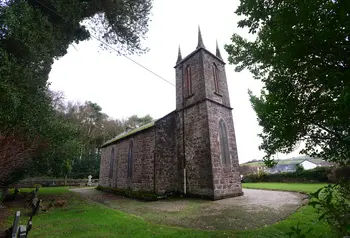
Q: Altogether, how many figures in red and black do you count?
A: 0